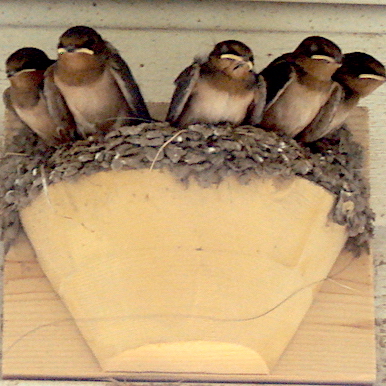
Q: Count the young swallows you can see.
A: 5